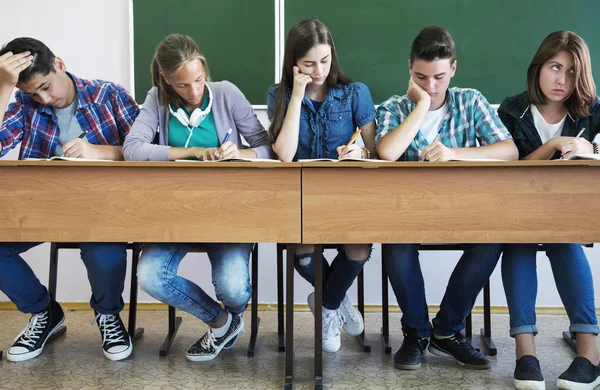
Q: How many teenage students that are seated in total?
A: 5